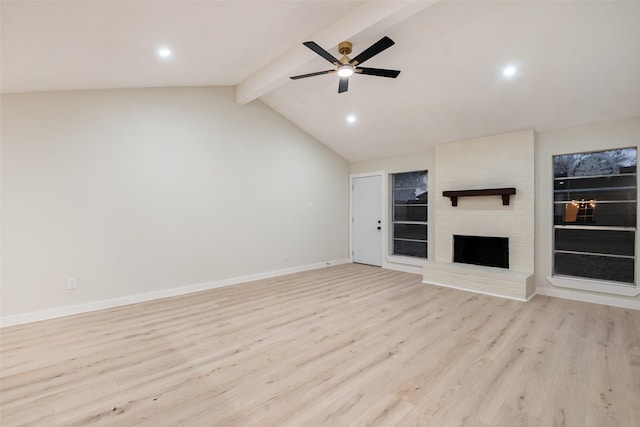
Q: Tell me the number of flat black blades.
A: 5